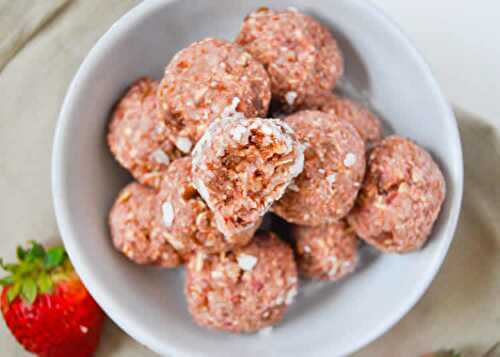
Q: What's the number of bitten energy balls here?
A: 1